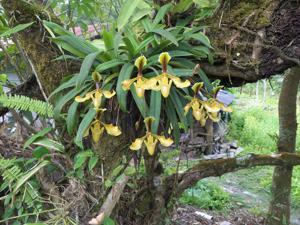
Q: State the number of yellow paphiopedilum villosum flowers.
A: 7